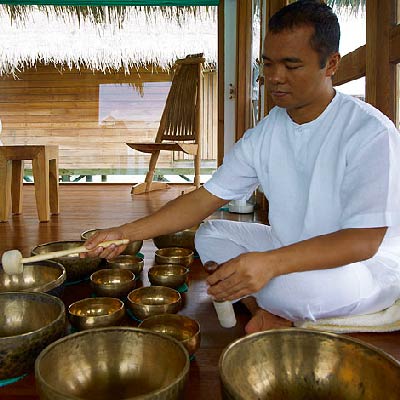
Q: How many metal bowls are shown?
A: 14